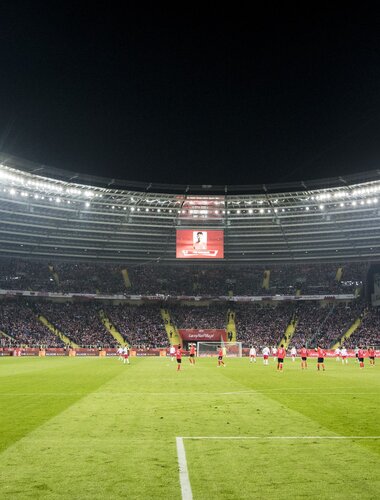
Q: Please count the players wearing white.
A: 9